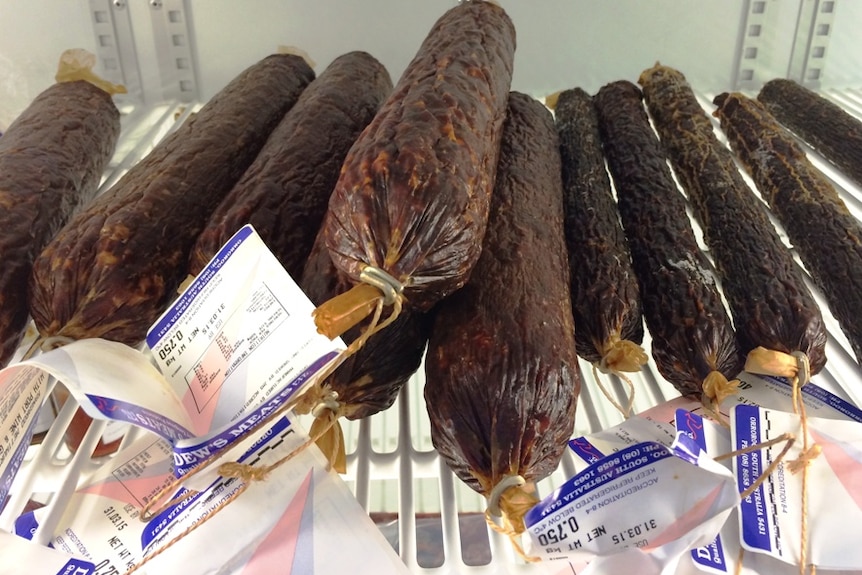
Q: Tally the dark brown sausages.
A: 11